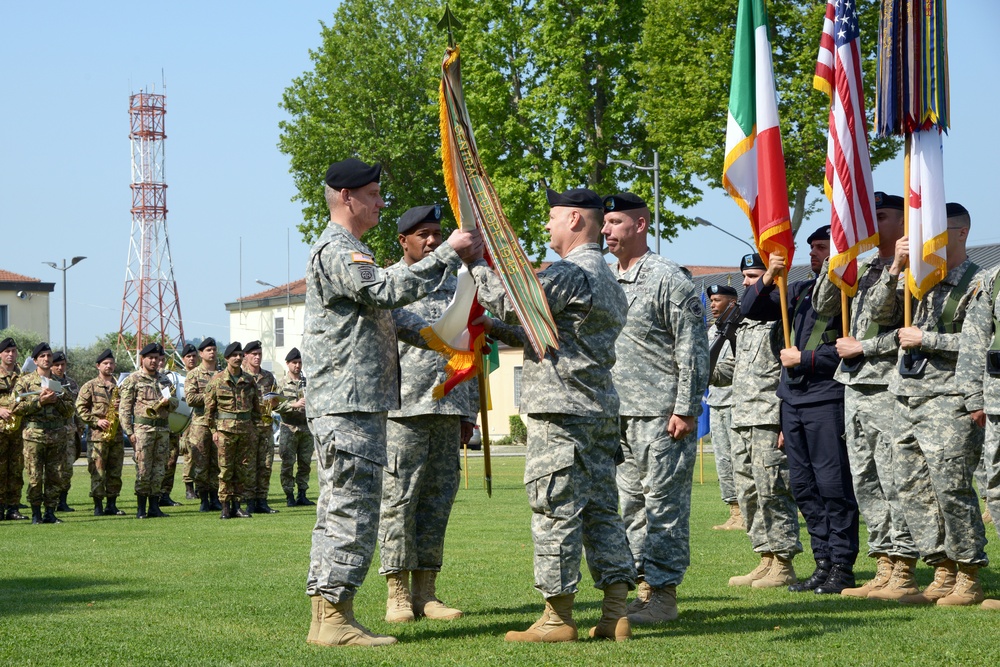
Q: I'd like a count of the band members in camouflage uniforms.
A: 11